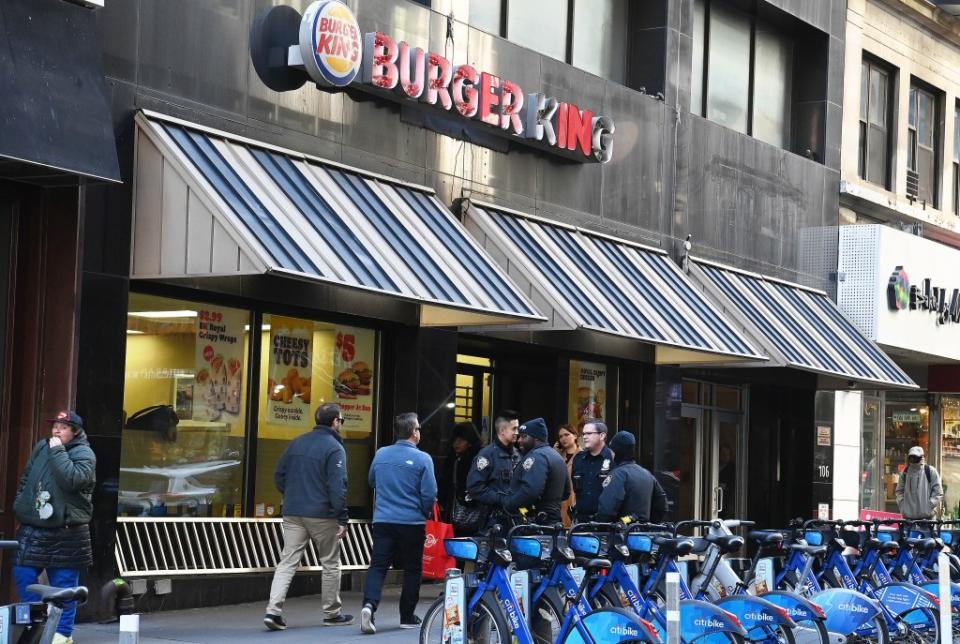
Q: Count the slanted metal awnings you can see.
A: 3